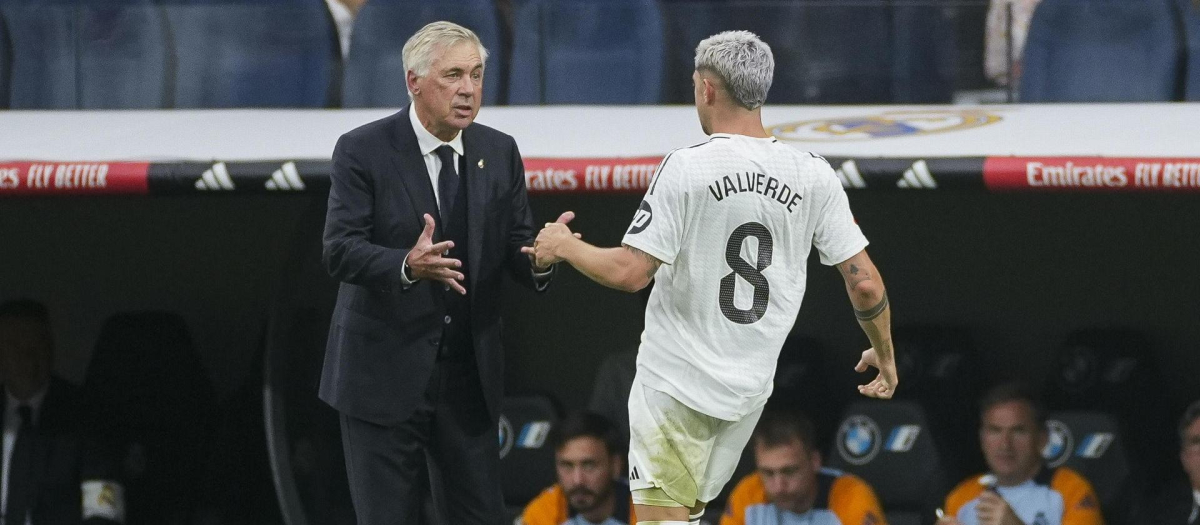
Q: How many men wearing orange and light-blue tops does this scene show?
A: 3